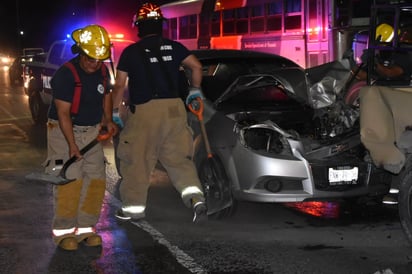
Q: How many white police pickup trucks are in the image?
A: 1